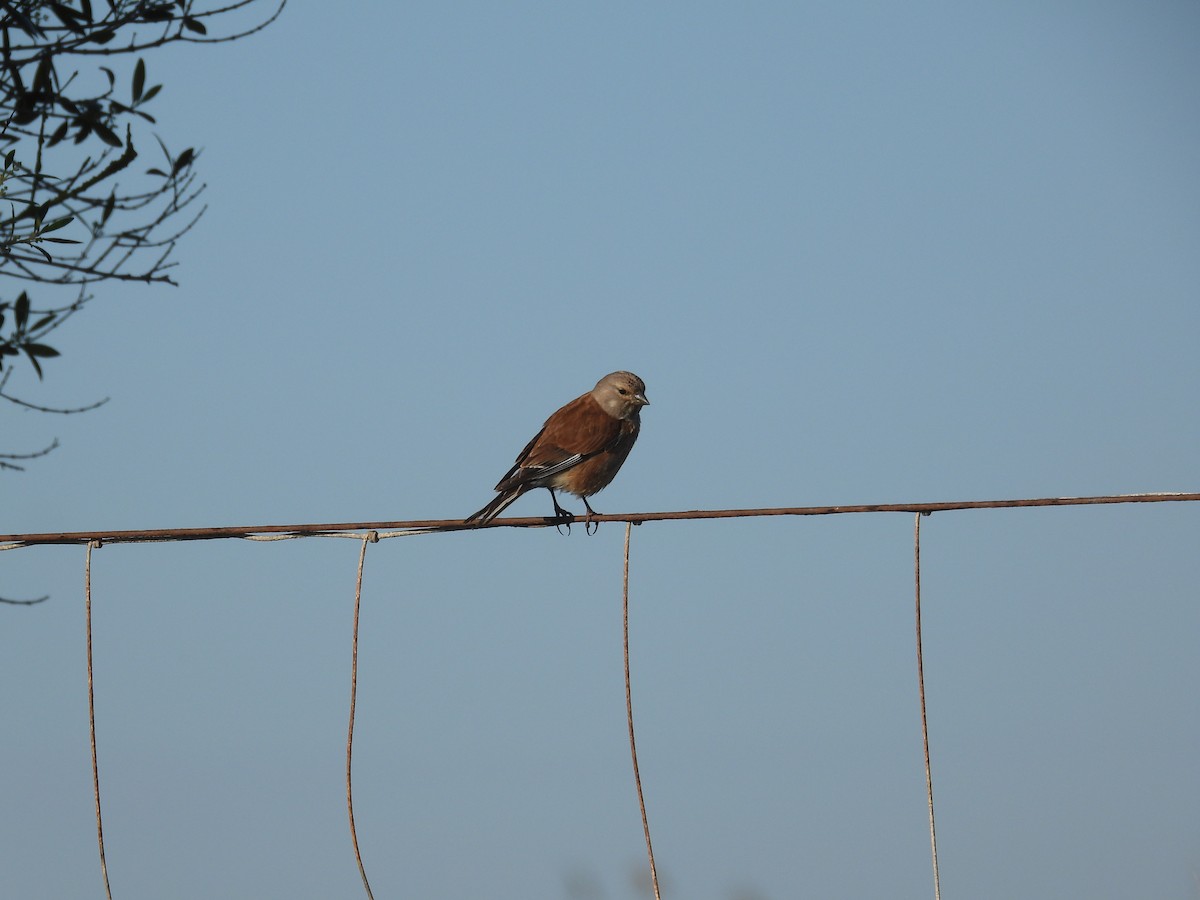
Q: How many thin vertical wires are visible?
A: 4